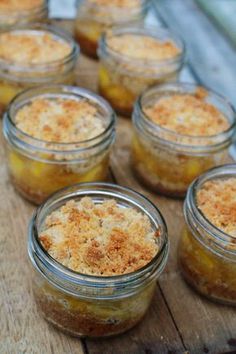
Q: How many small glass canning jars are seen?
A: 8